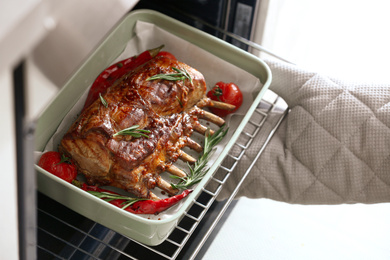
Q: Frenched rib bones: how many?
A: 8